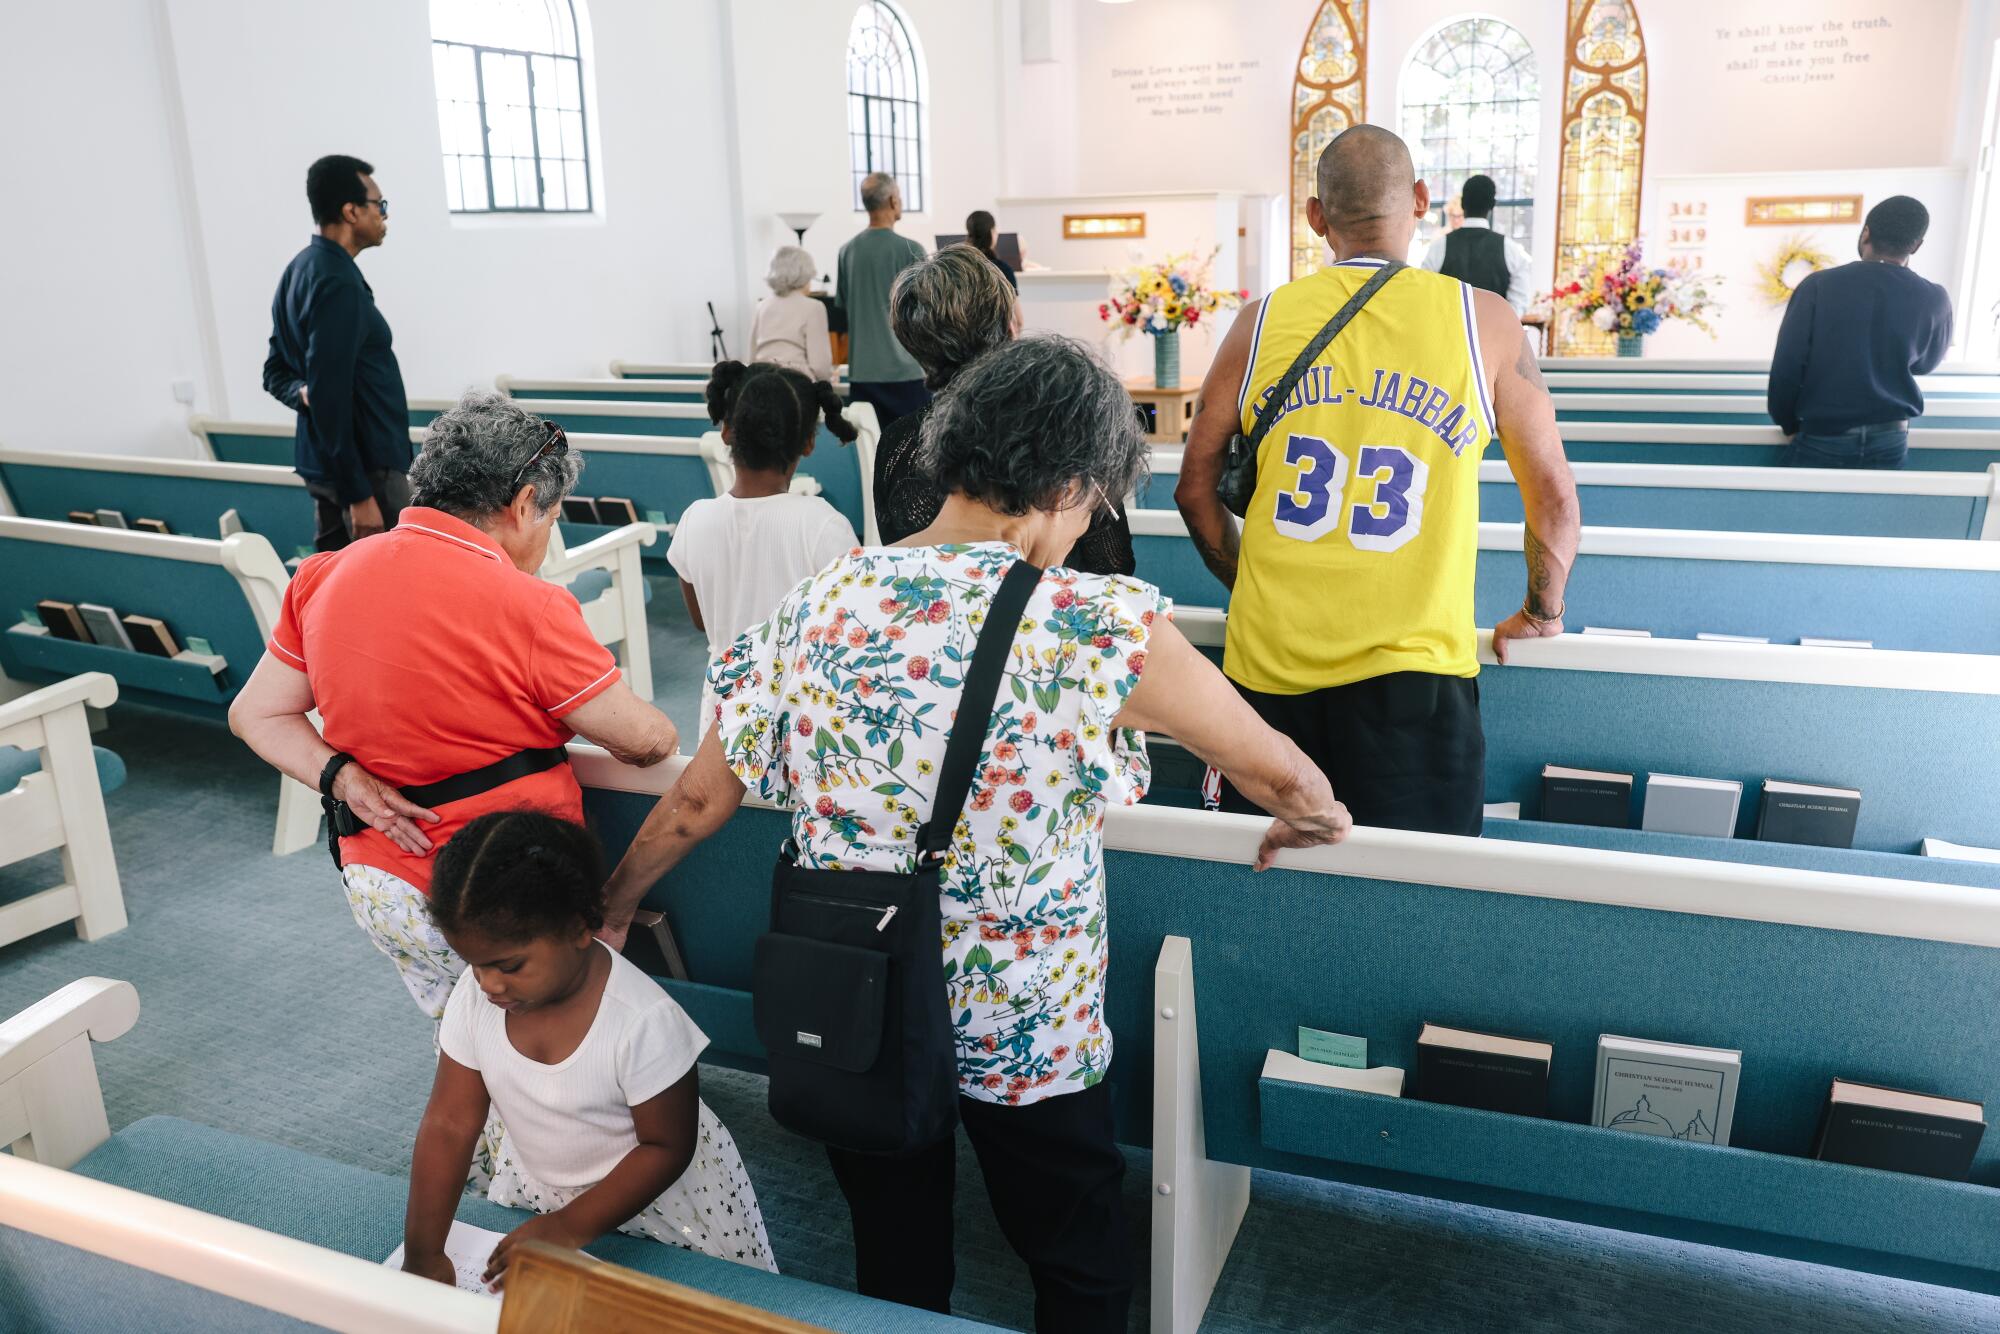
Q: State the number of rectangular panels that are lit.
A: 2